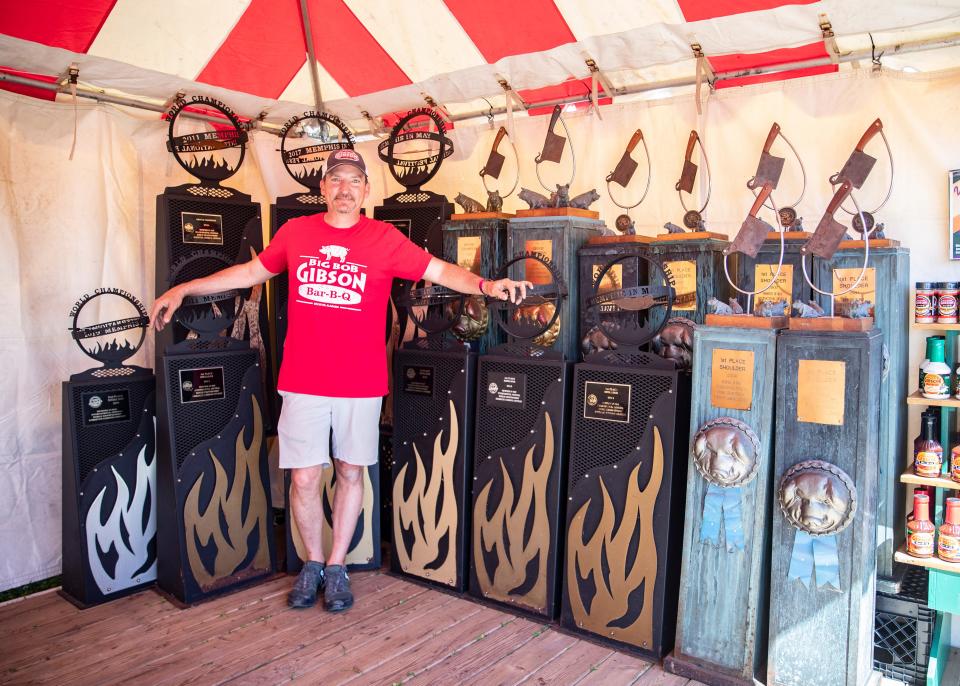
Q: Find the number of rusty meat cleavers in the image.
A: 8